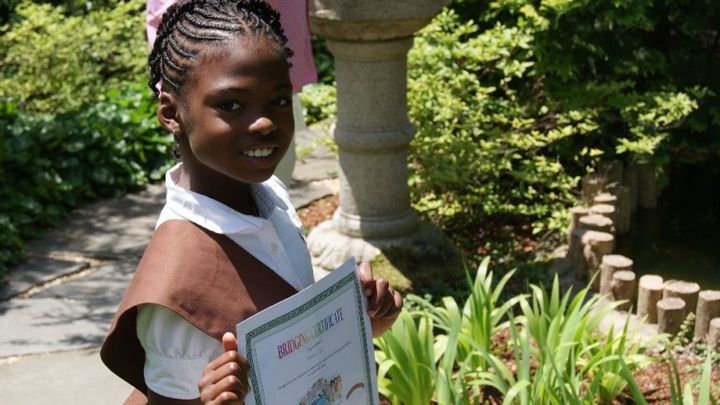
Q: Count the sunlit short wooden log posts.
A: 12